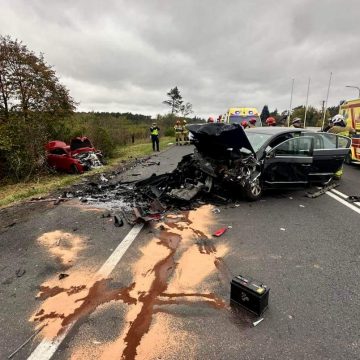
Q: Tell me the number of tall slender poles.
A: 3